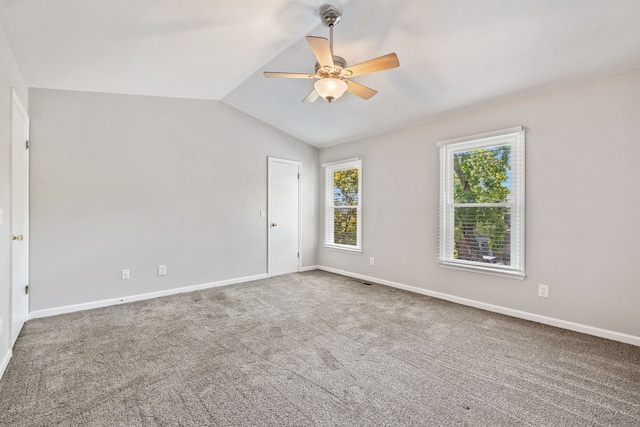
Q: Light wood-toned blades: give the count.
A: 5